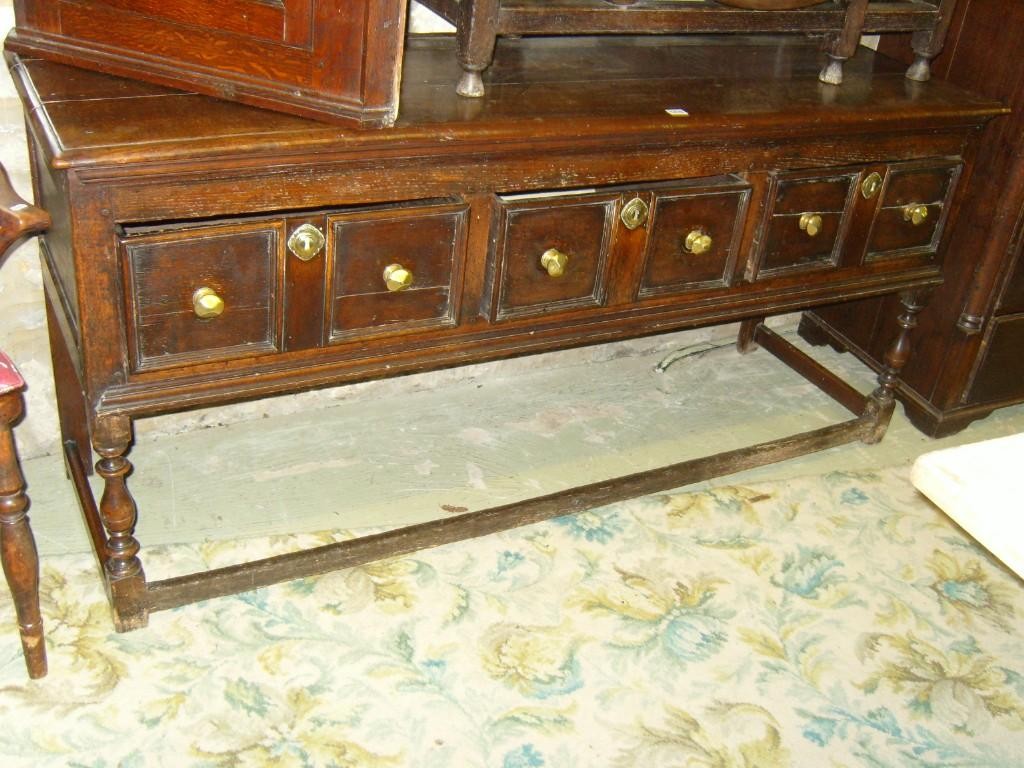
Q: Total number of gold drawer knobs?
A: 6